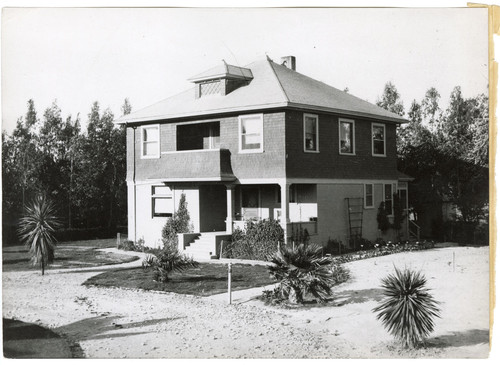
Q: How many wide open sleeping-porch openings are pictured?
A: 1